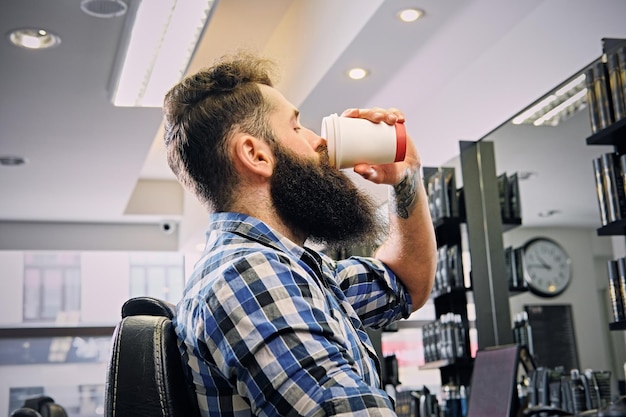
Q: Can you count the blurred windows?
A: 2